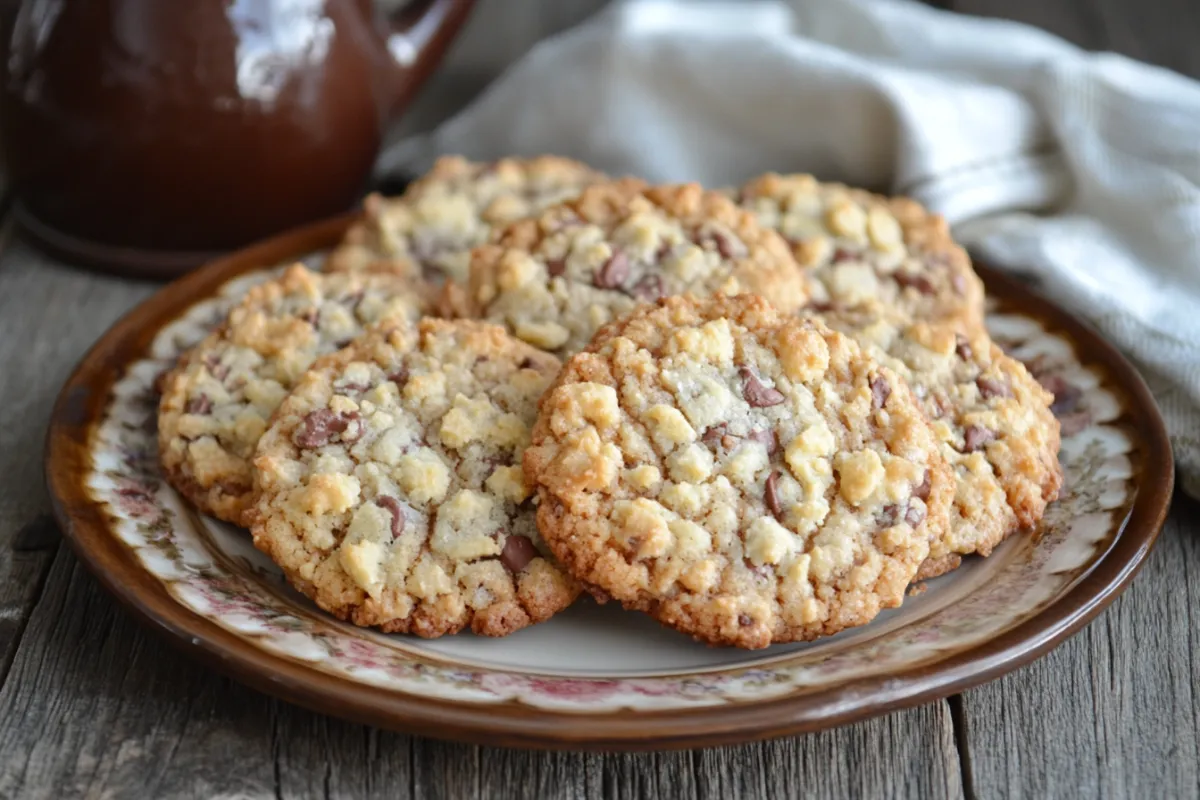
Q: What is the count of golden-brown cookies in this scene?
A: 7